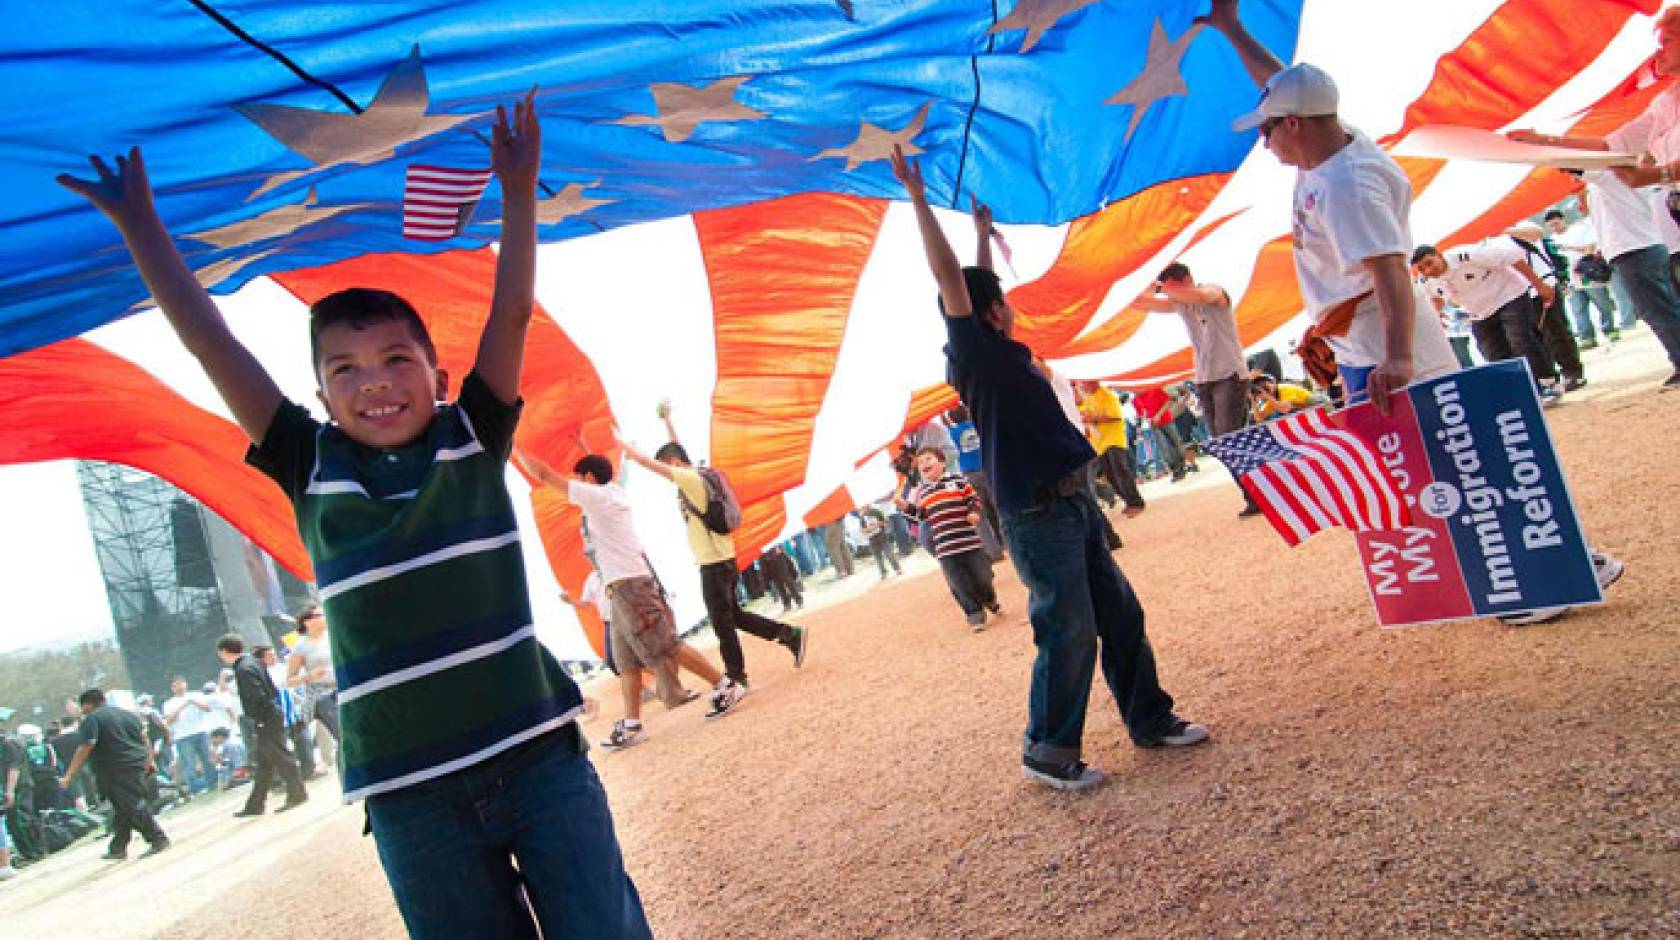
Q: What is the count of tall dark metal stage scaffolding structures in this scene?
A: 1